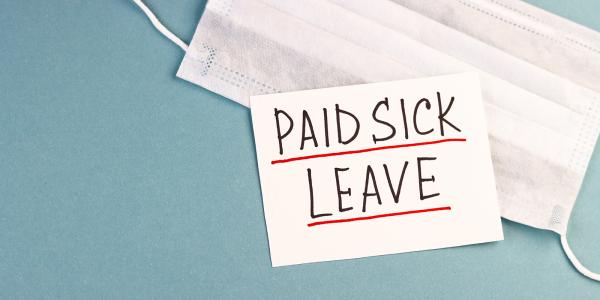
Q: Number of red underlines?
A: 2